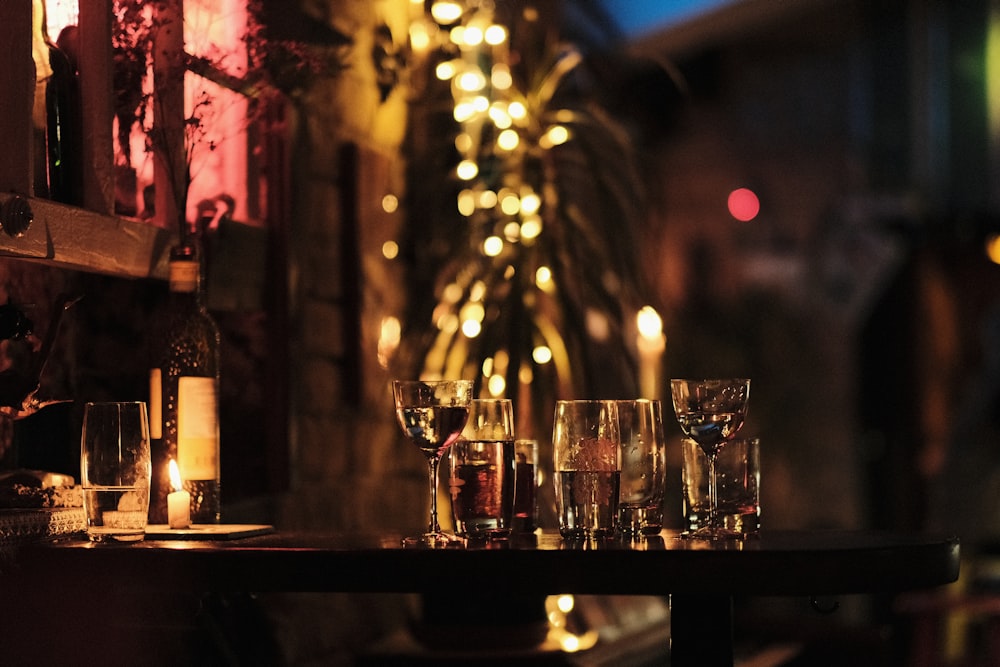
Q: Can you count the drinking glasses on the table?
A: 8